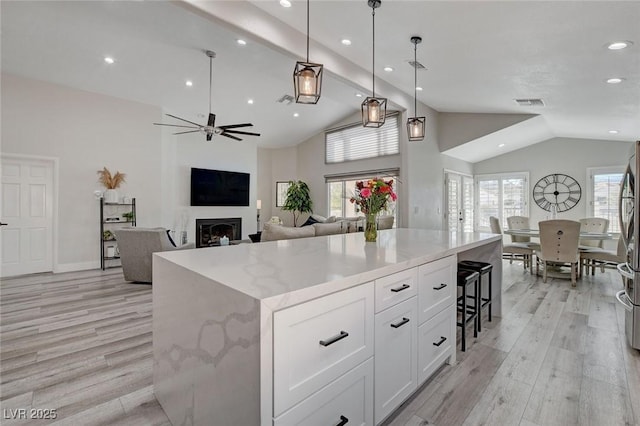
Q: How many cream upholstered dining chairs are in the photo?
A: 5